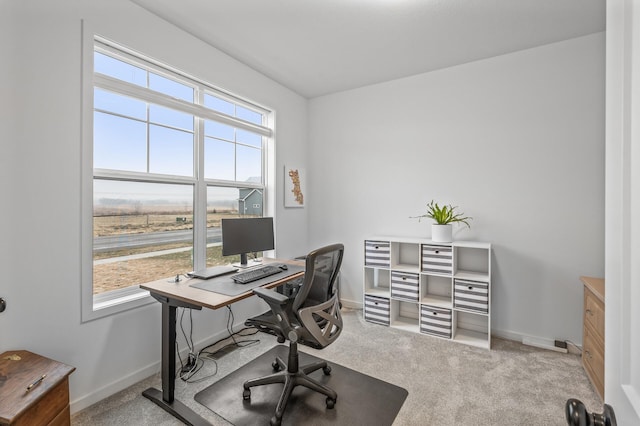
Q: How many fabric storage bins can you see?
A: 6